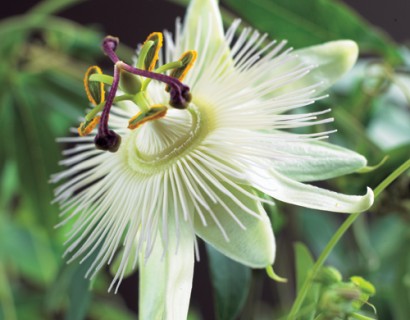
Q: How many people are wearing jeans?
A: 0